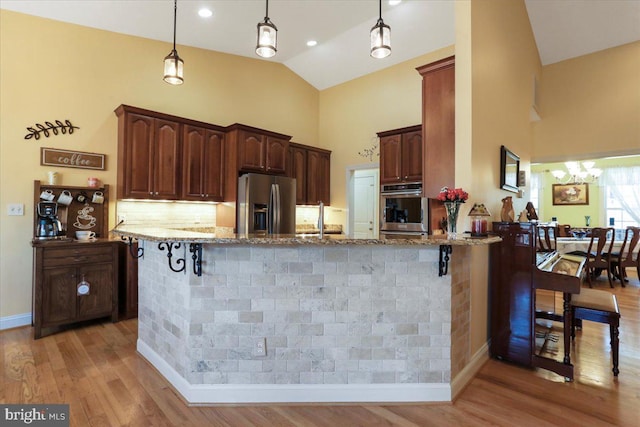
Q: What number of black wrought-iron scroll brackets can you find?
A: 4